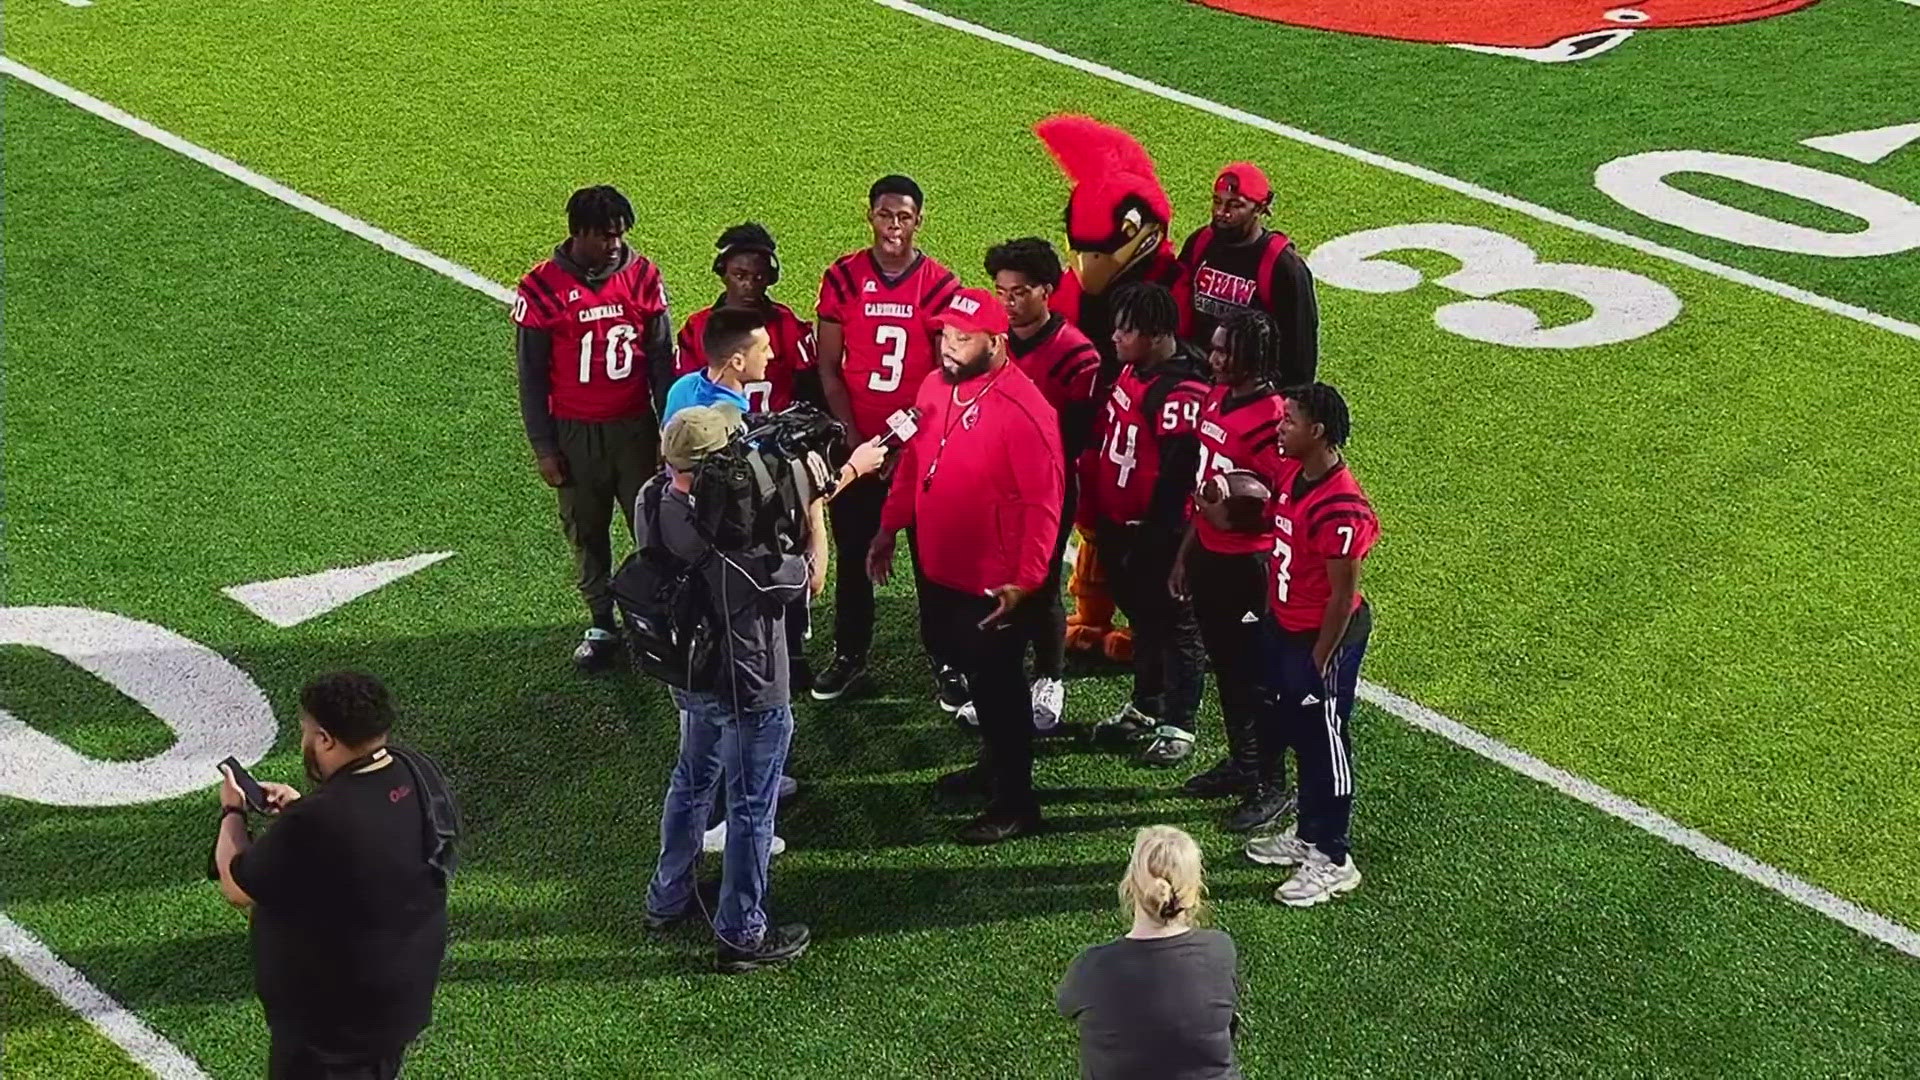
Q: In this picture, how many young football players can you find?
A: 7